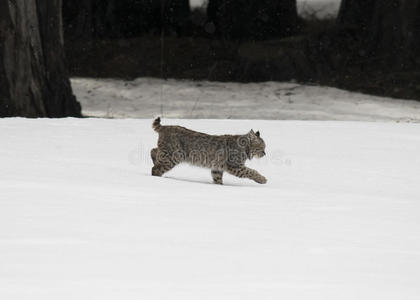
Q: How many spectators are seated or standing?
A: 0